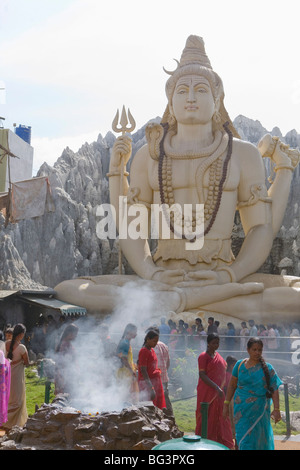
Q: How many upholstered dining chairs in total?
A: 0